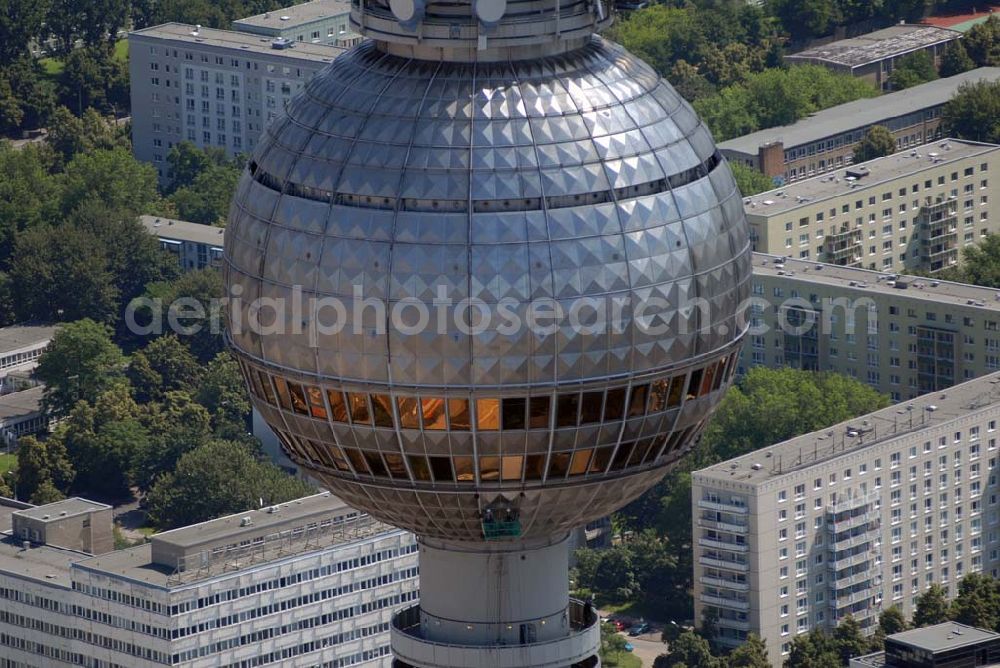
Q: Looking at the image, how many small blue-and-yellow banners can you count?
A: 0